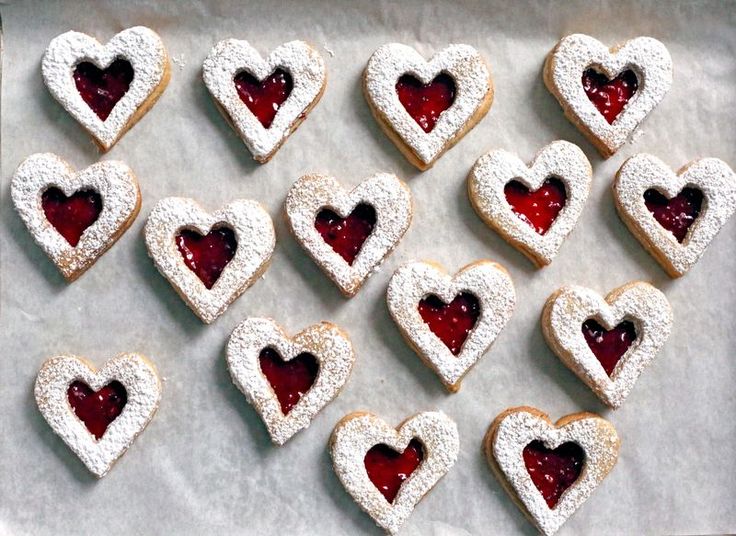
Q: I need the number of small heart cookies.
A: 15